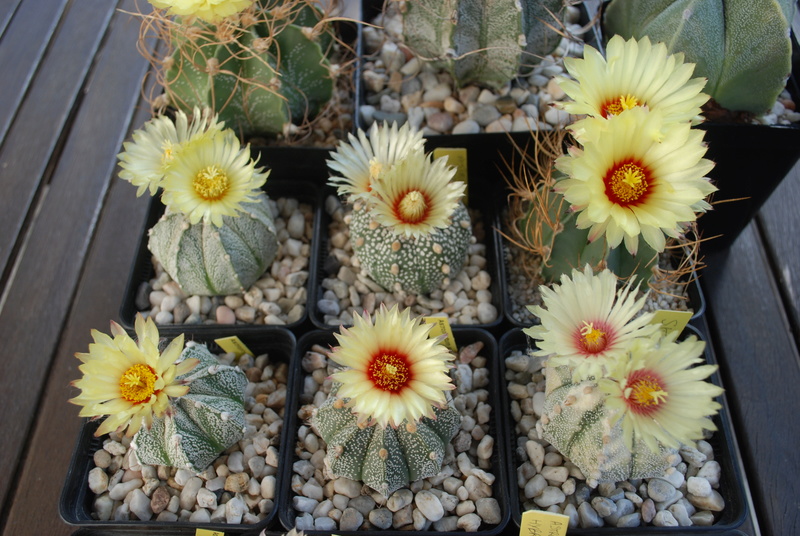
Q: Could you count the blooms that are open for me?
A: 11